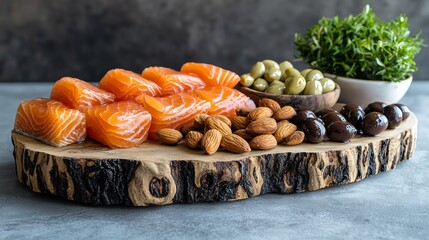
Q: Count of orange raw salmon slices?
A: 8